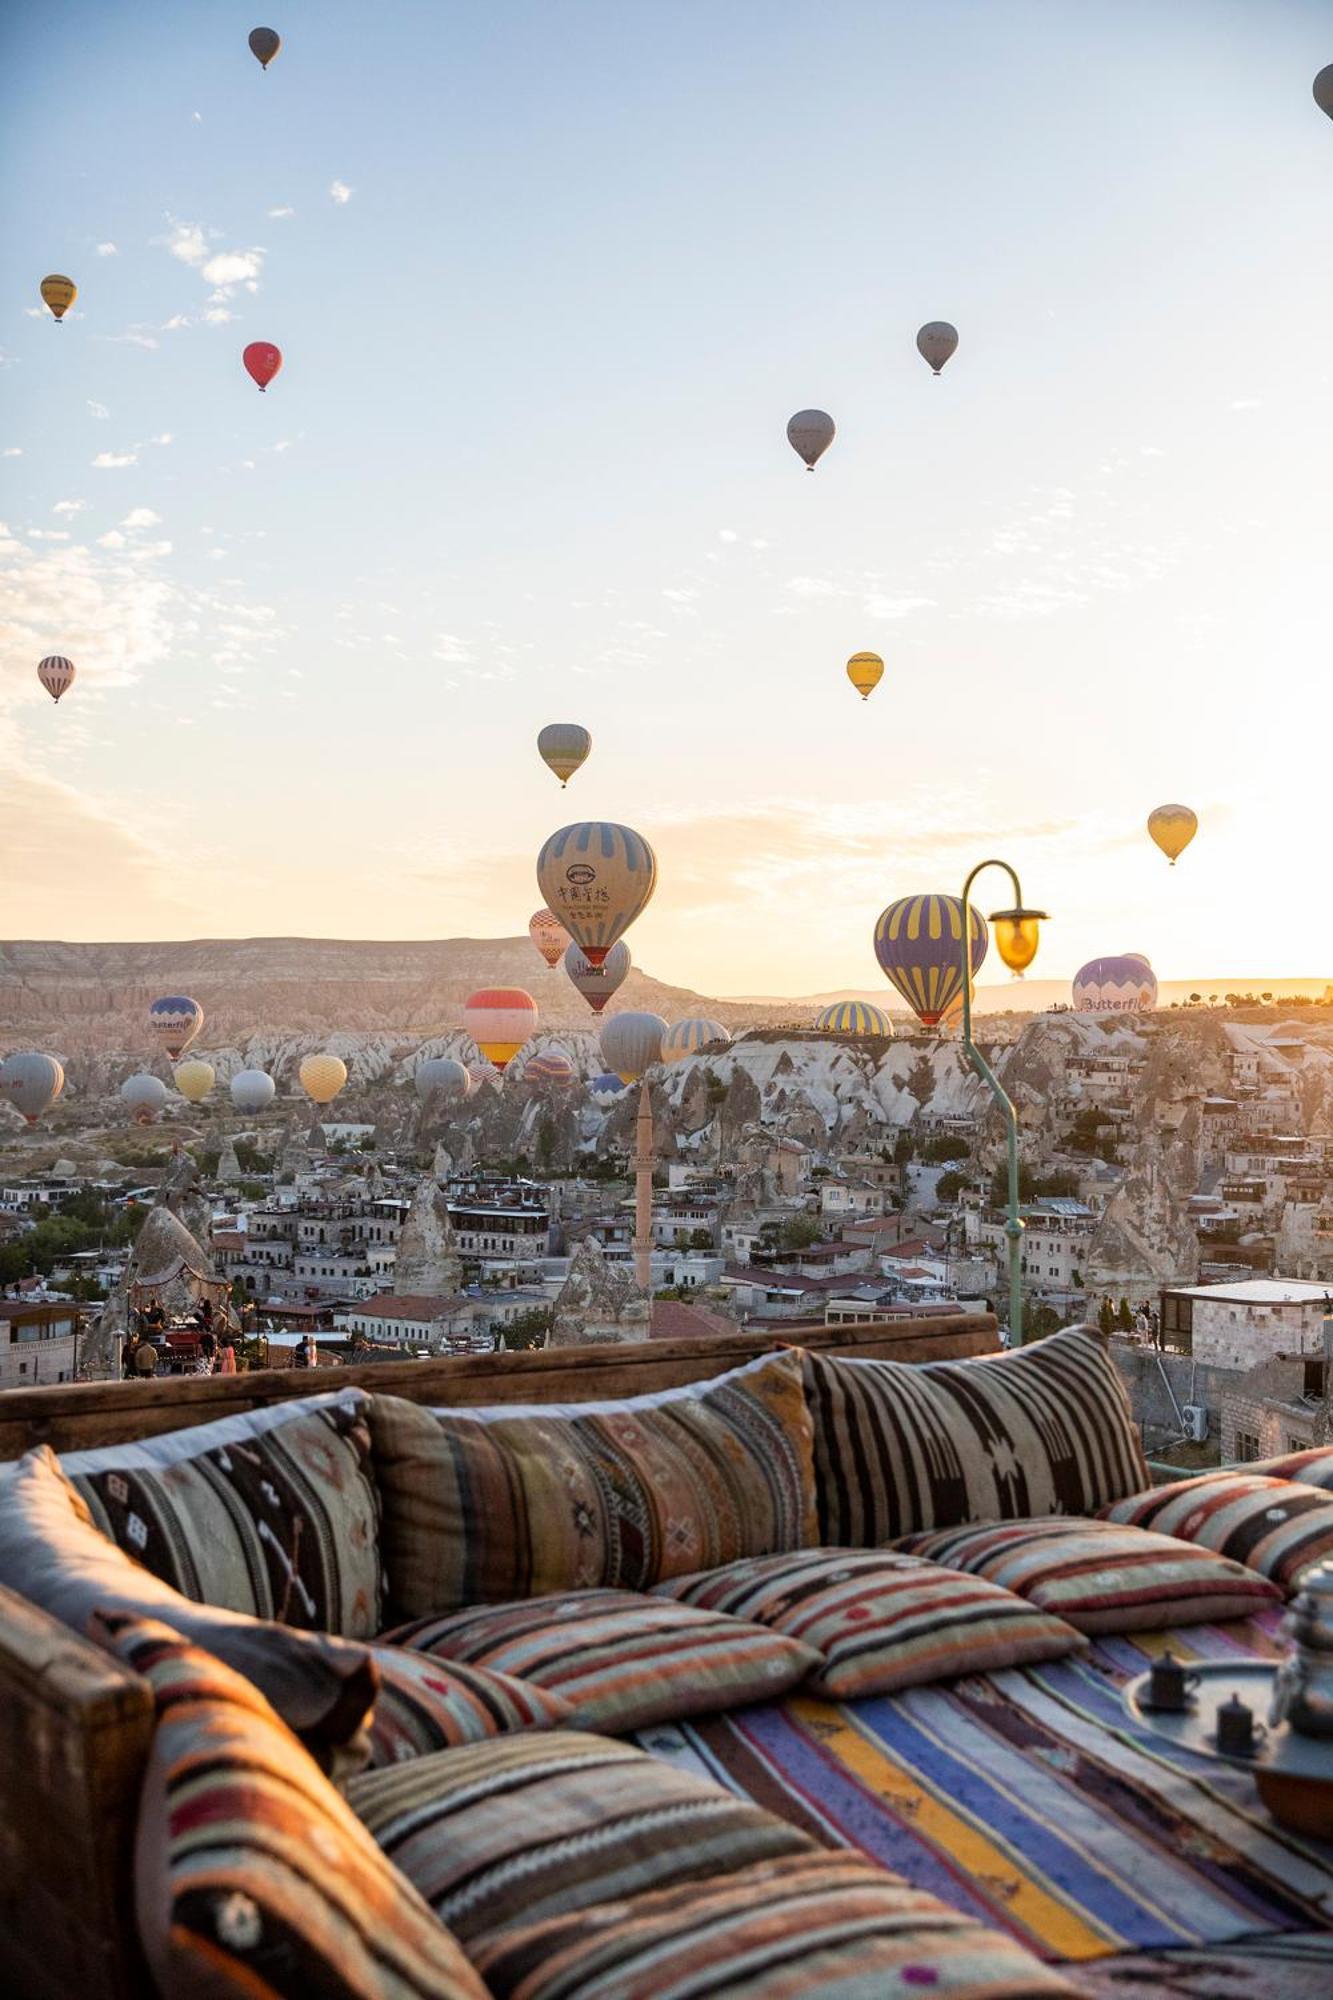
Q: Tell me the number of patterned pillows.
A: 12